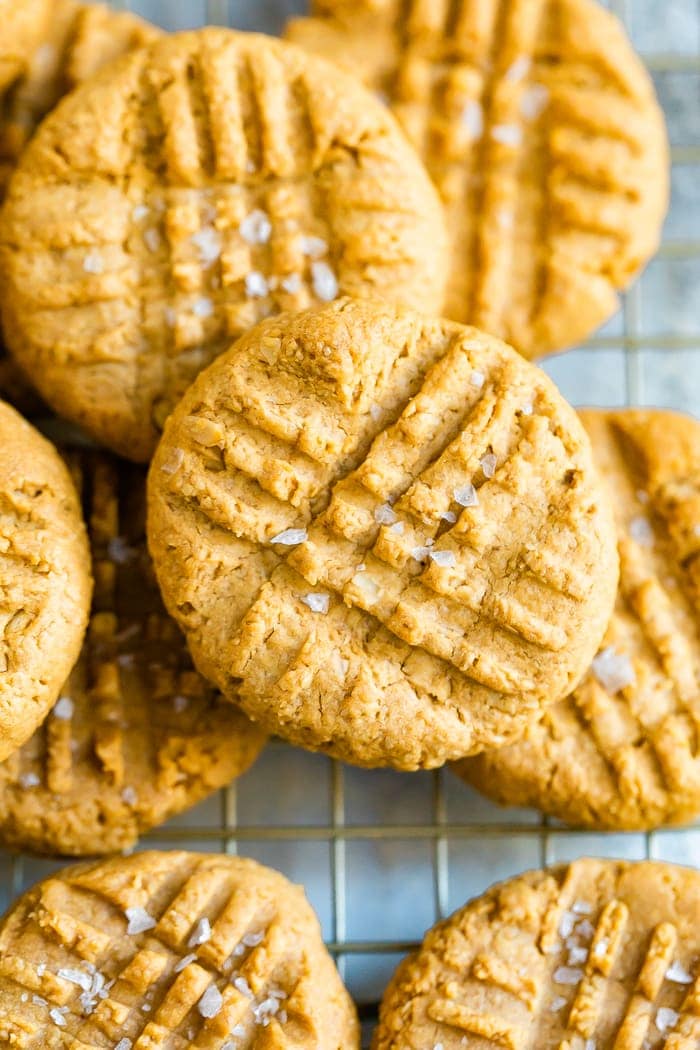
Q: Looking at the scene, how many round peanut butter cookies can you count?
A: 9